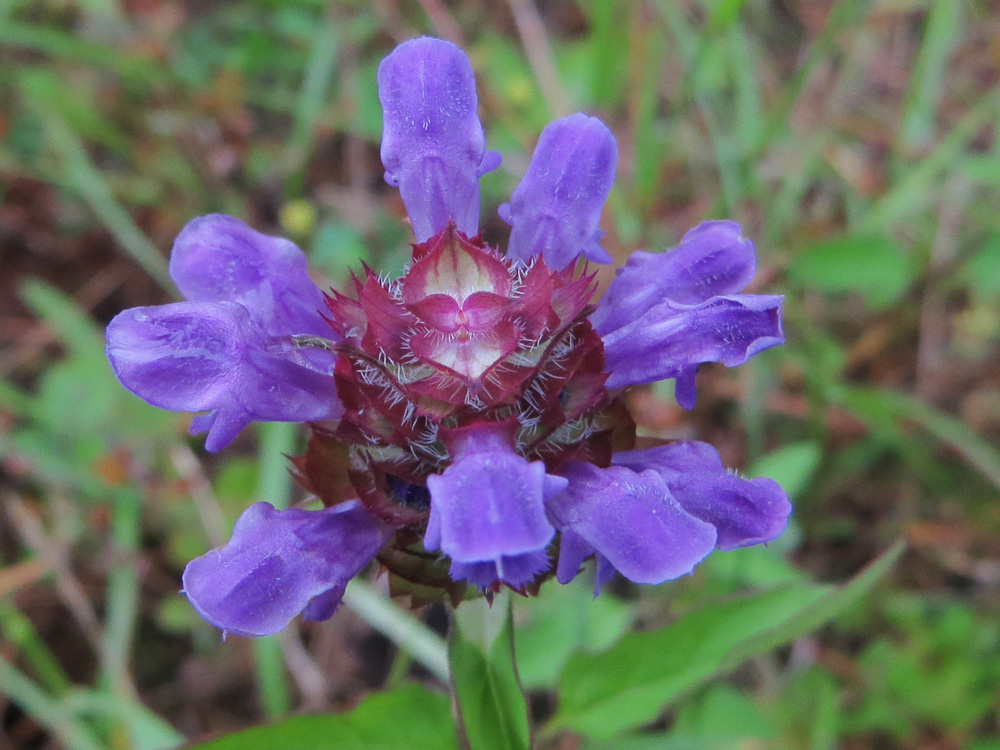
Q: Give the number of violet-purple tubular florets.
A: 10